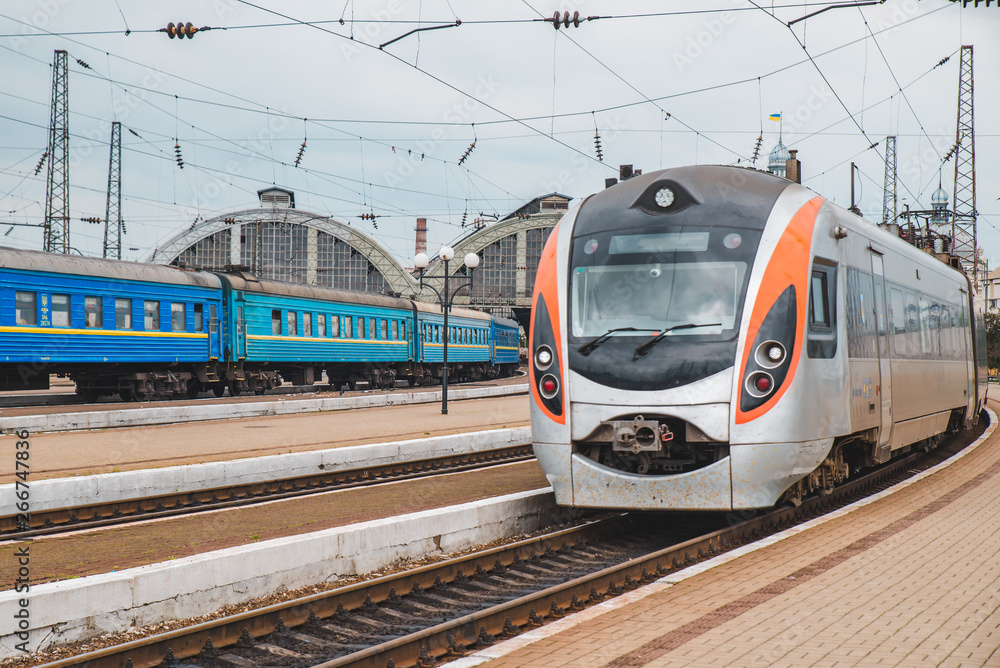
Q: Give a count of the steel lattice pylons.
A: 4